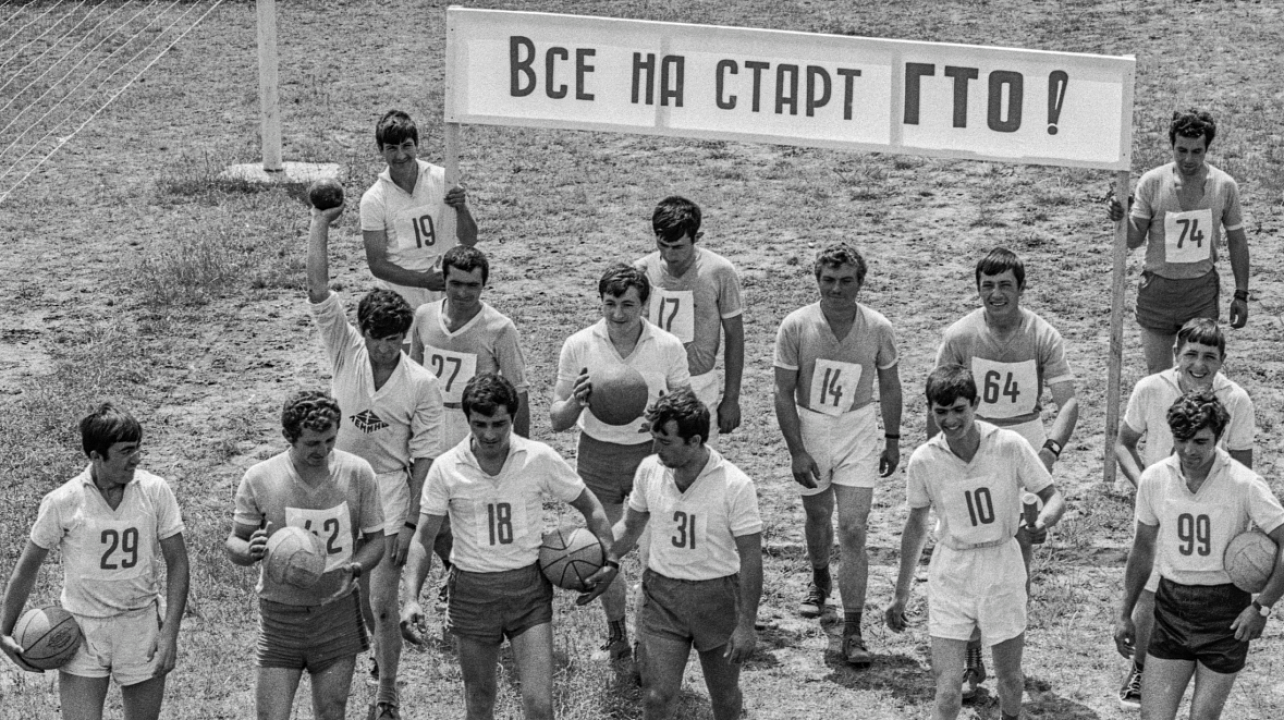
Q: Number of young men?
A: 15